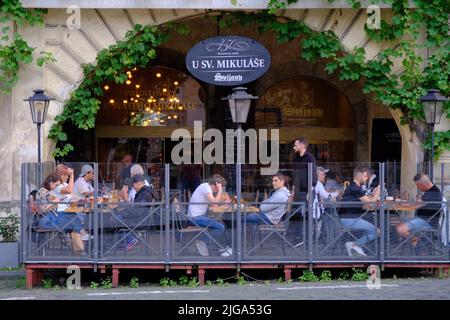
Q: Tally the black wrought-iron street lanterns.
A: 3